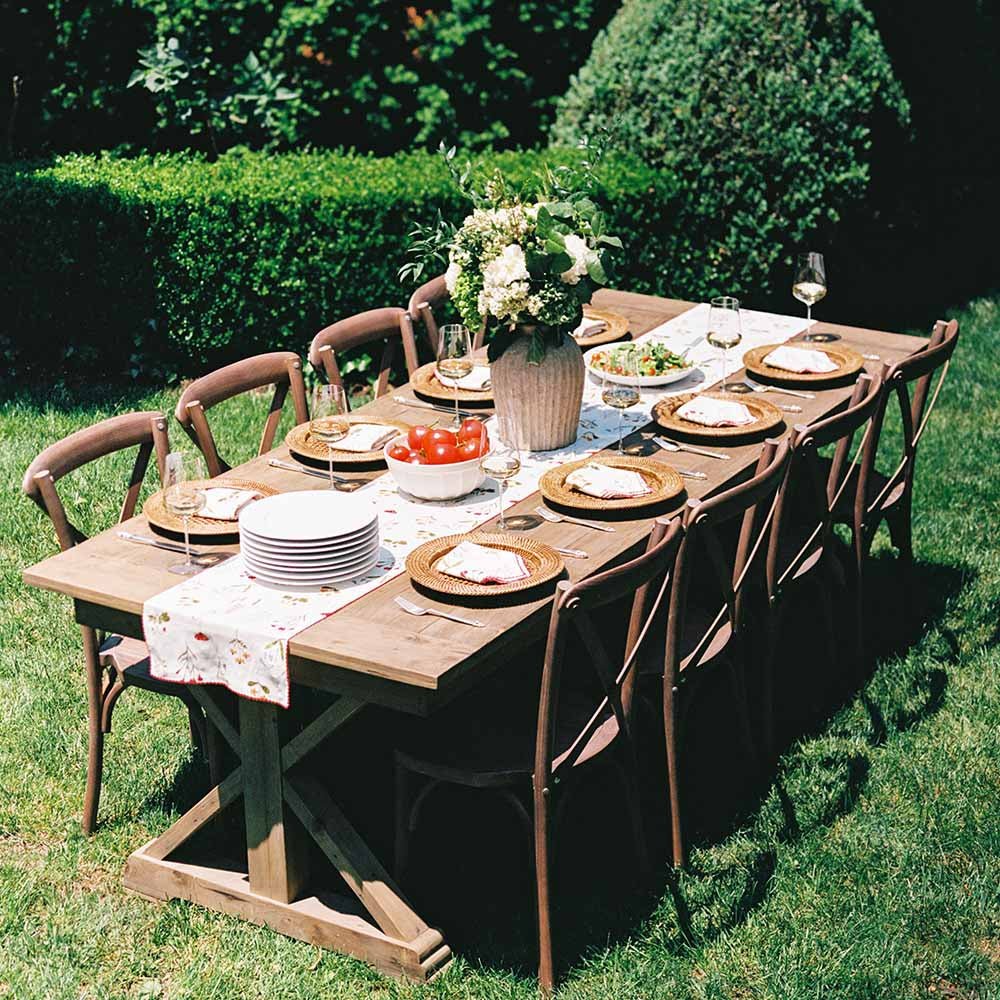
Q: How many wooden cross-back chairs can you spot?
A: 8